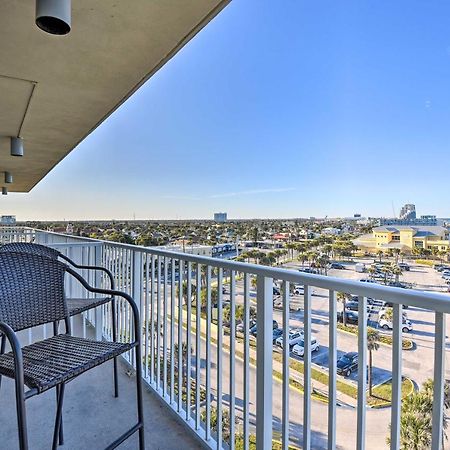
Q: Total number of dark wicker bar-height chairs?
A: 2